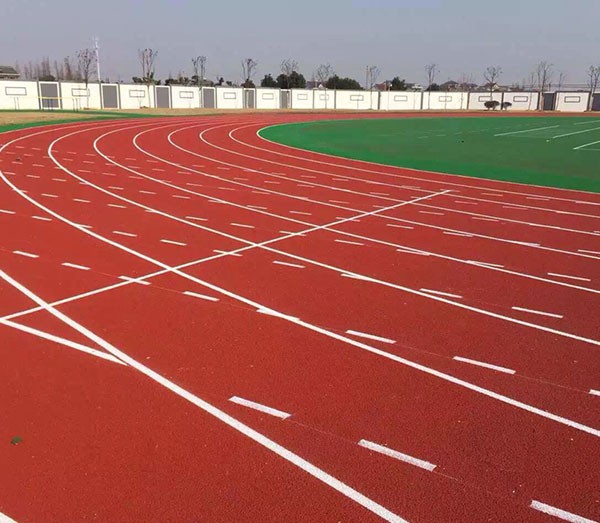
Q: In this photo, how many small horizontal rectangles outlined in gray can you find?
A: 14